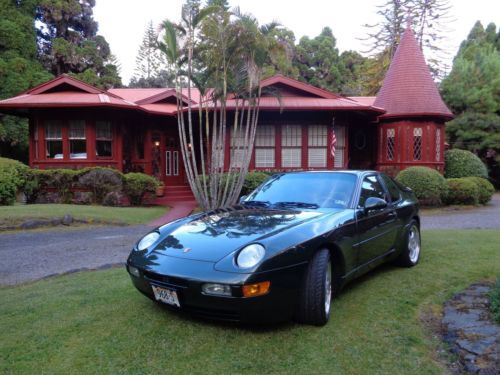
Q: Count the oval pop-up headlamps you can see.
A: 2